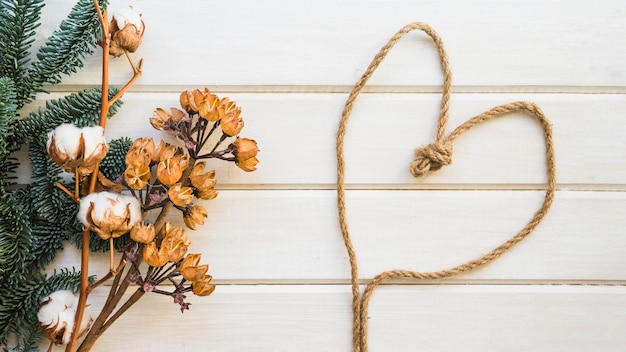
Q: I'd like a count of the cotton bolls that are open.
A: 4